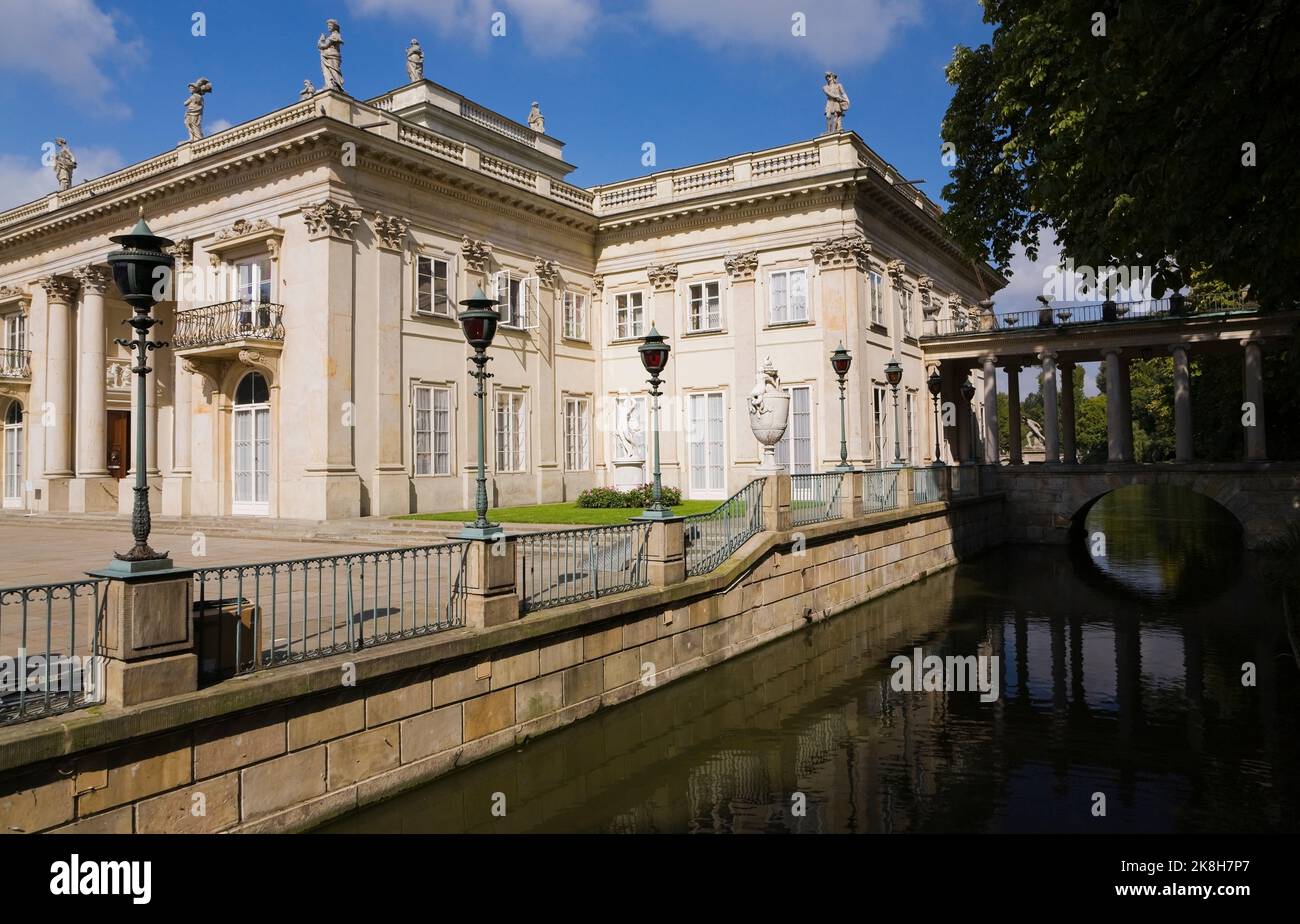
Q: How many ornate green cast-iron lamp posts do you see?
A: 7